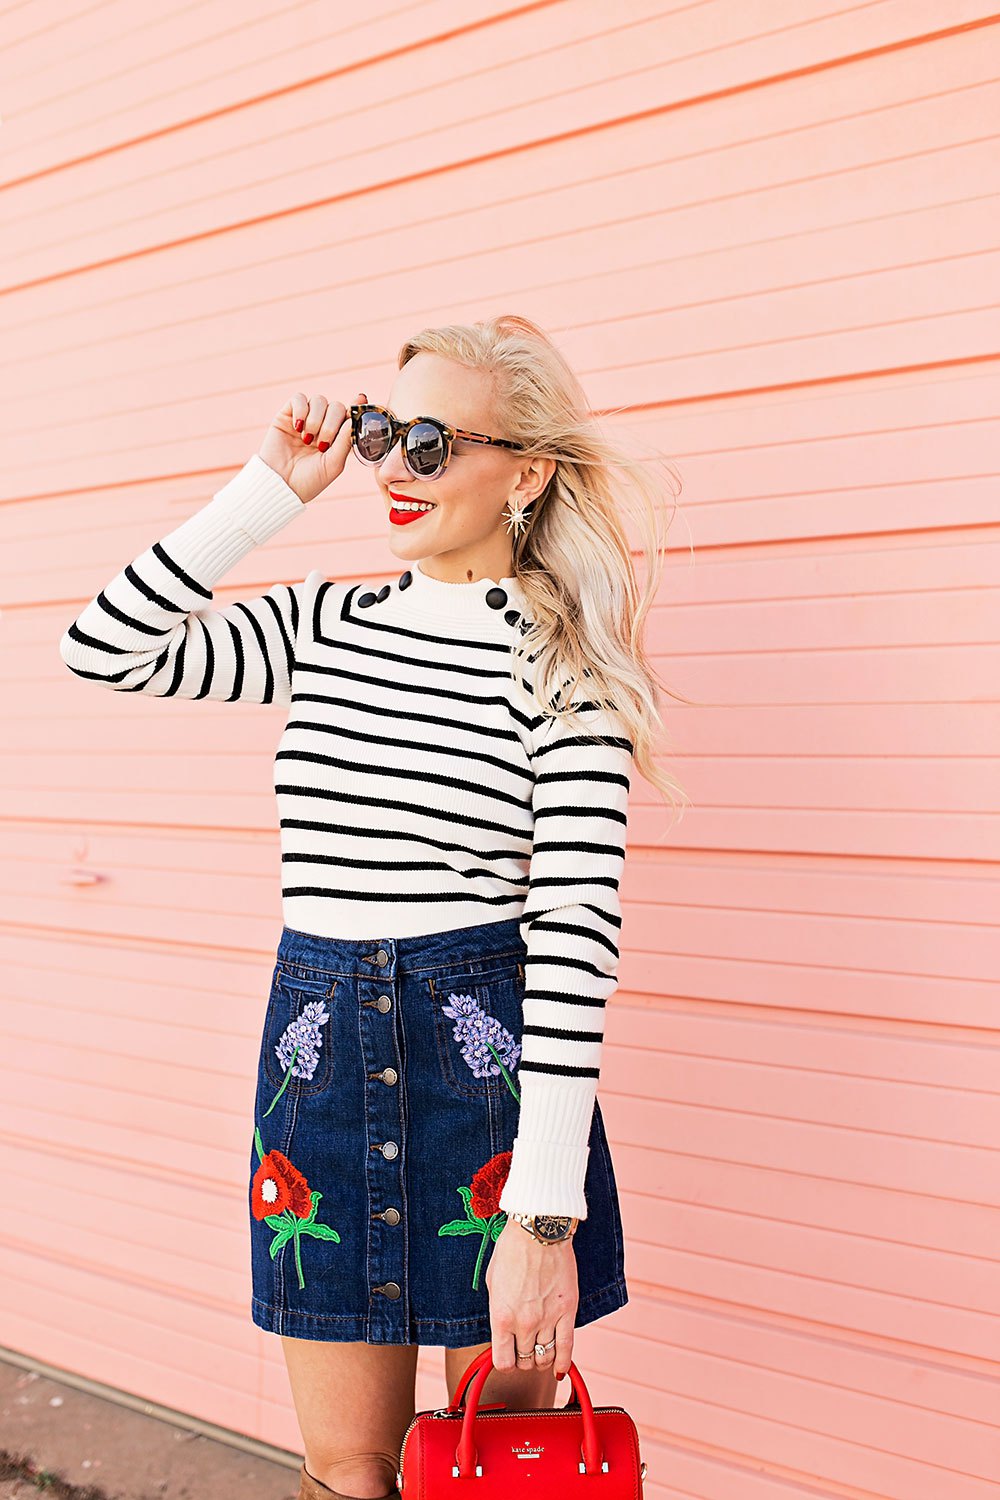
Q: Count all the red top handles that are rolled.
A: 2